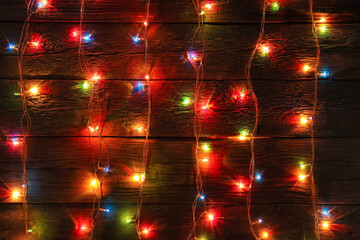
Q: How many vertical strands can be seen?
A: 6